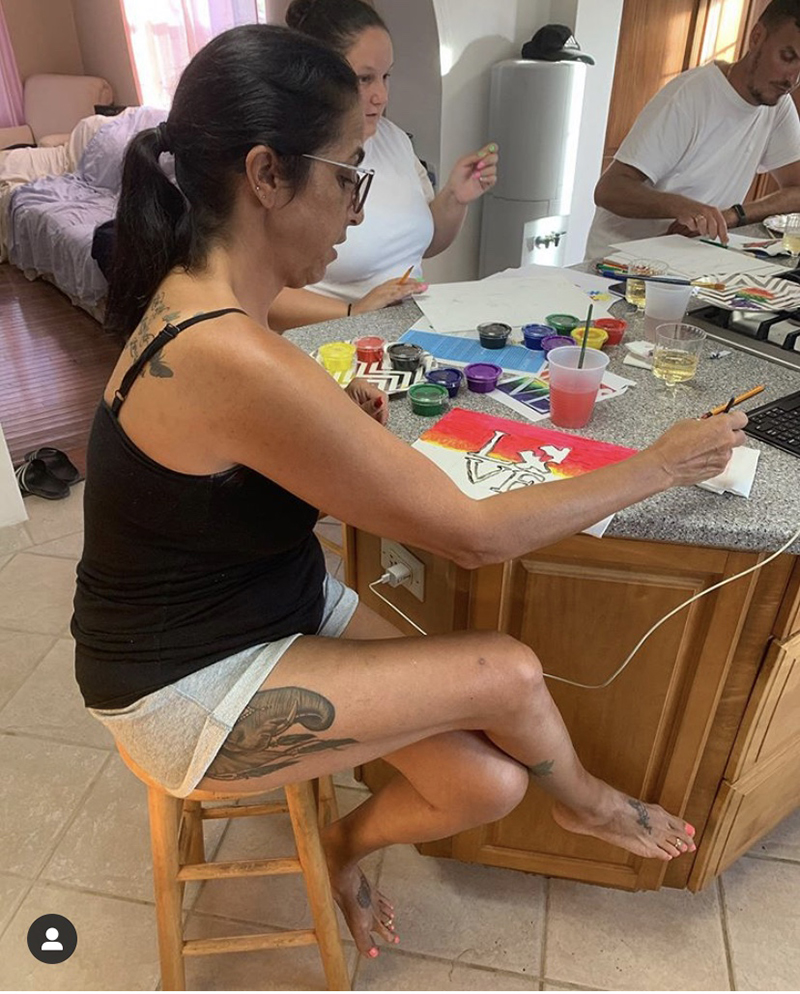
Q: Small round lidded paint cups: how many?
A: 12